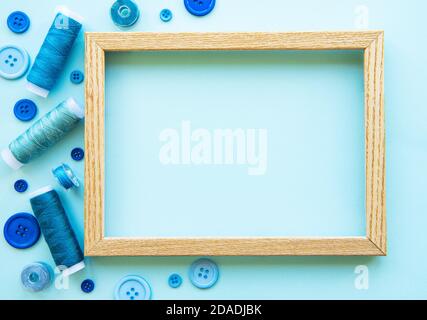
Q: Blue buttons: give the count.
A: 13